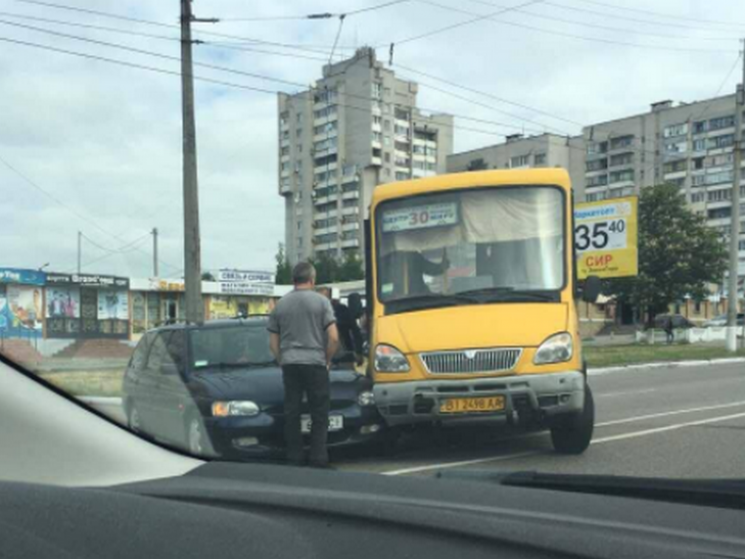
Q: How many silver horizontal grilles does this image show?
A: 1